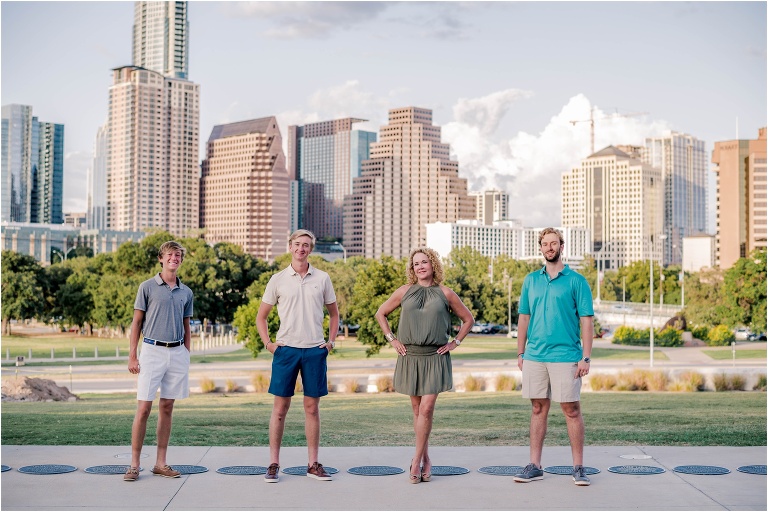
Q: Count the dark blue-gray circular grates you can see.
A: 13